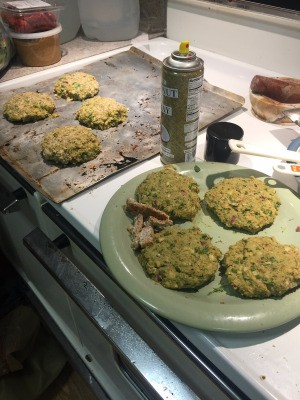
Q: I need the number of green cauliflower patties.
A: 8